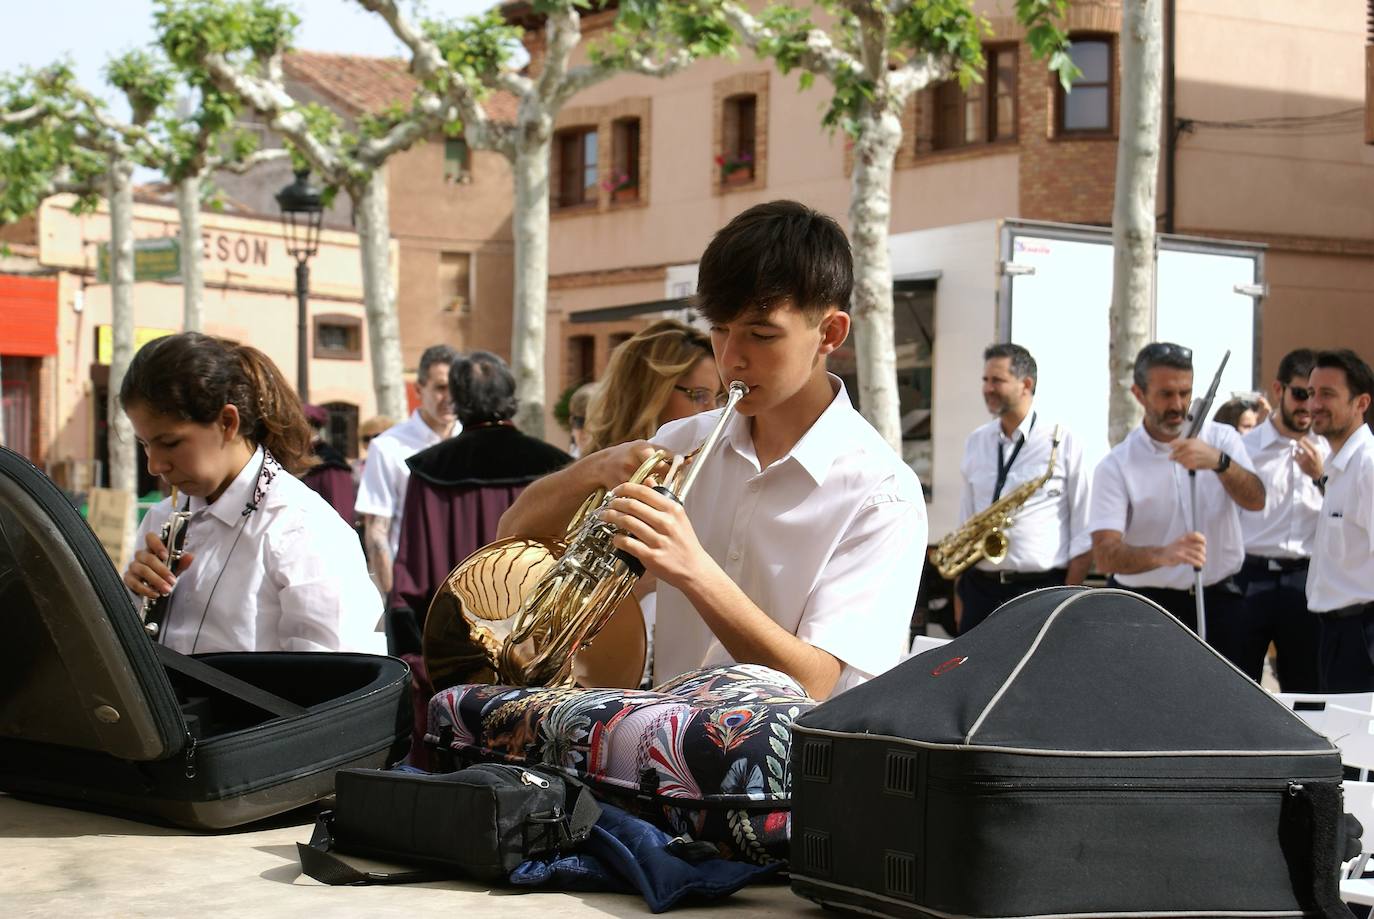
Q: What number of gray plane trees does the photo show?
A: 6